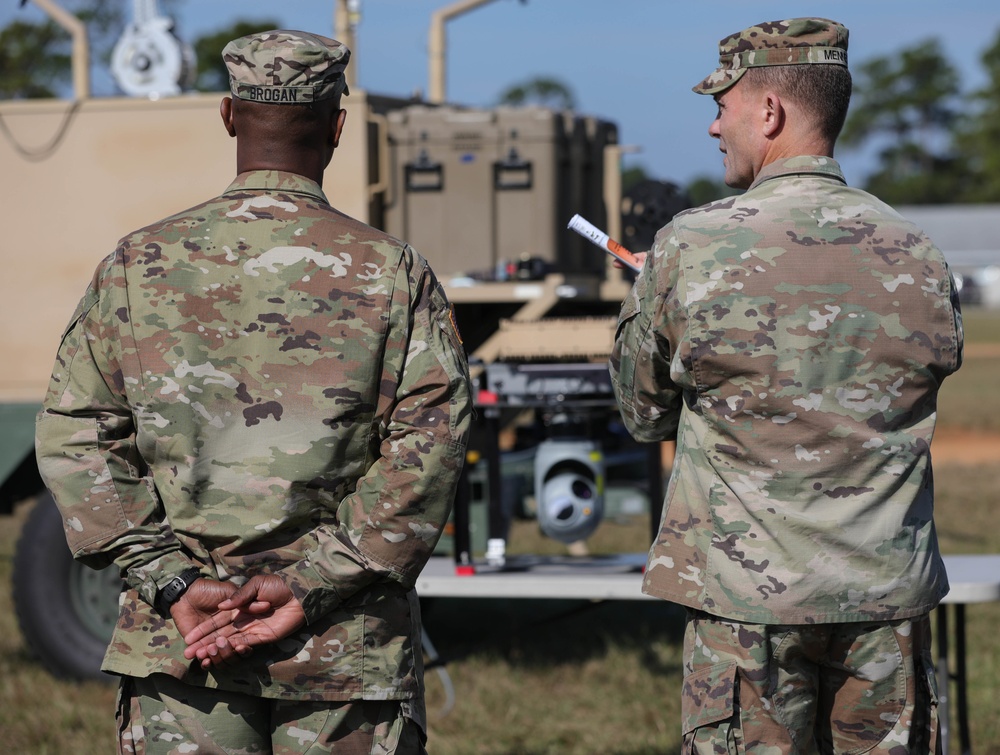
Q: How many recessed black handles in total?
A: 2